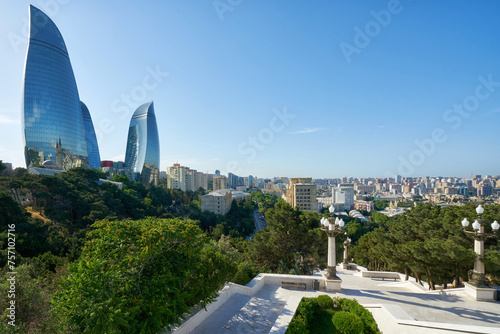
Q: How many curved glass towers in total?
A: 3